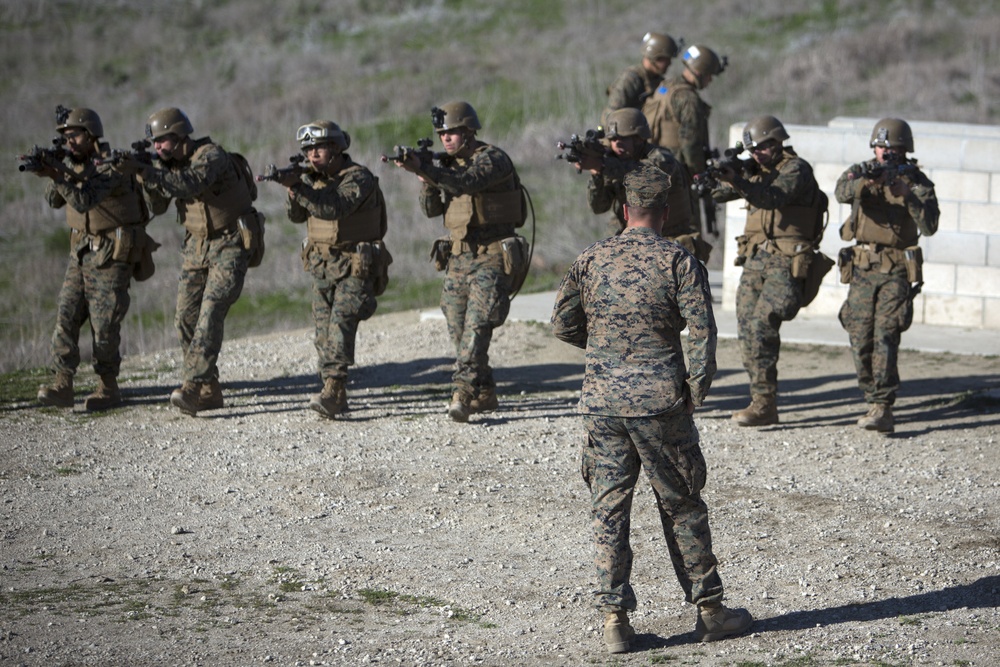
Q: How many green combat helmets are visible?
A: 9